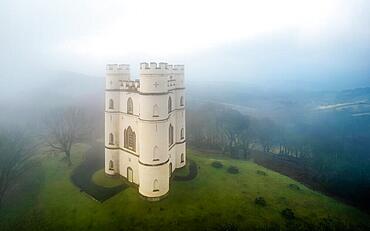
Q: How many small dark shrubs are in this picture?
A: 6